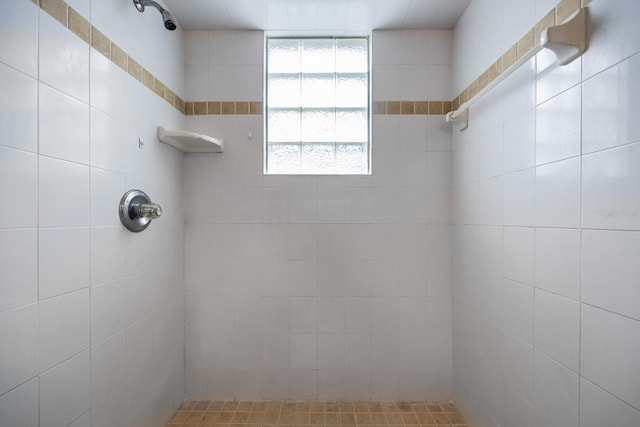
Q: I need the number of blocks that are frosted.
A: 12